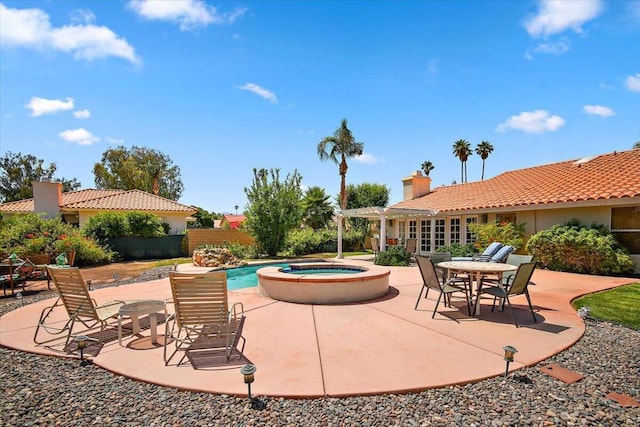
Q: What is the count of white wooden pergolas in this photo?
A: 1